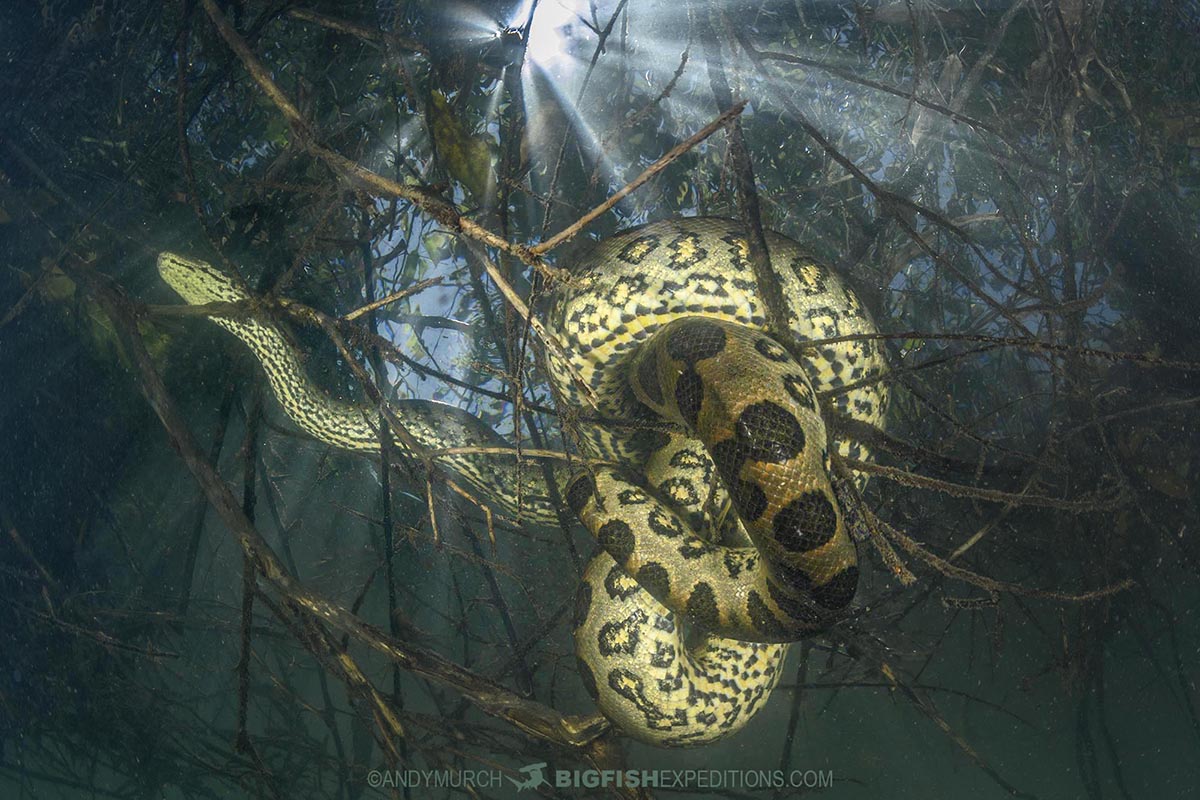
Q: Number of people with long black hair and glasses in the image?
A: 0